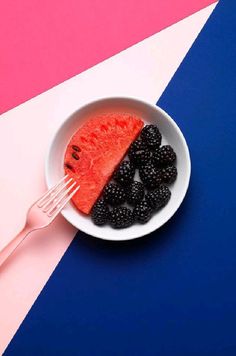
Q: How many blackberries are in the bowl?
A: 12